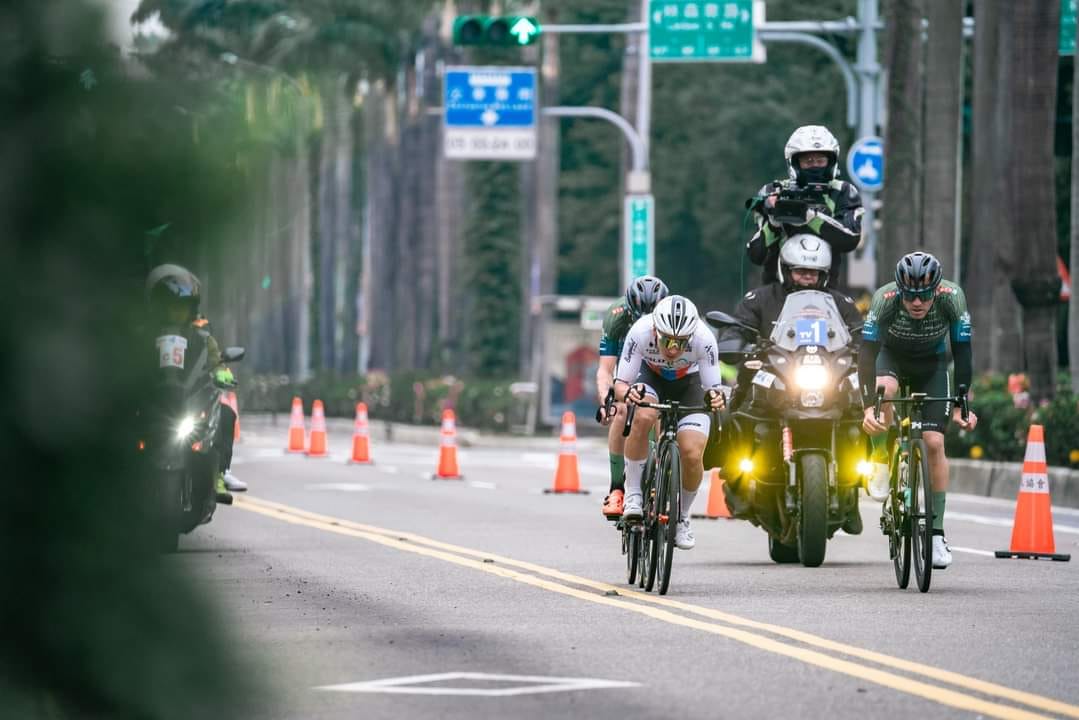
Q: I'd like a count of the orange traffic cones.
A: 8